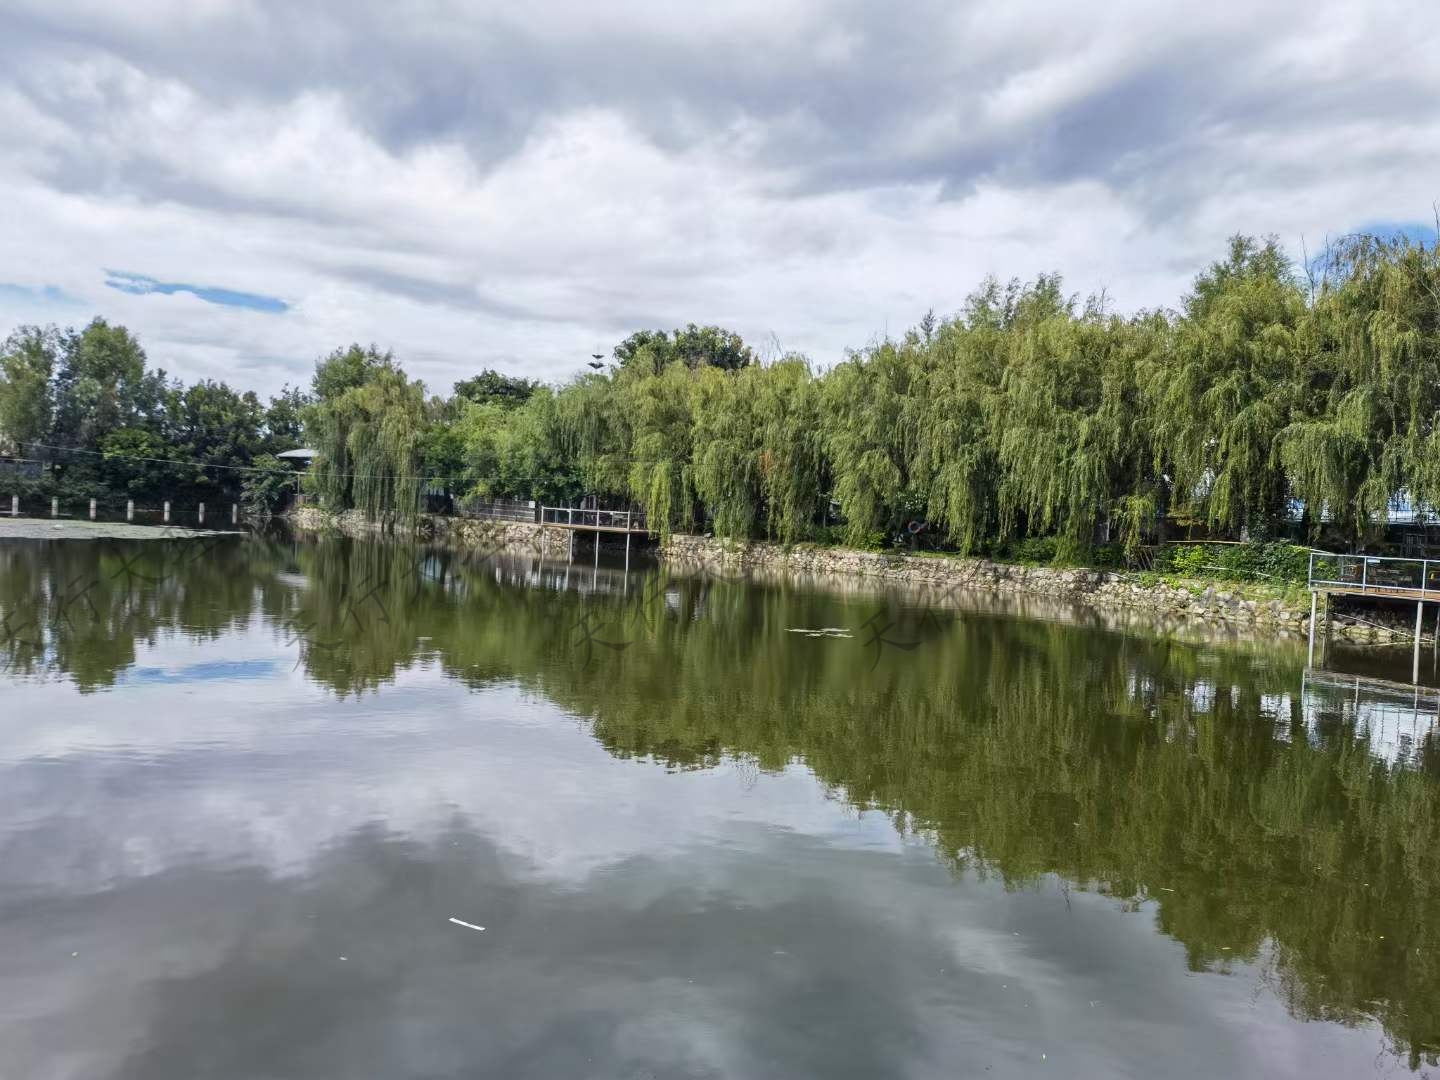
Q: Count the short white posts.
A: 7